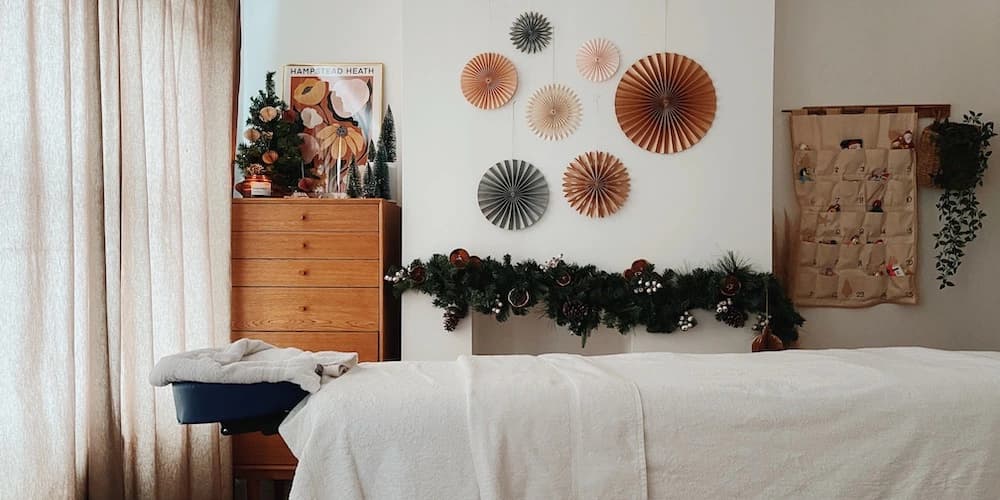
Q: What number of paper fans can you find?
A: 7